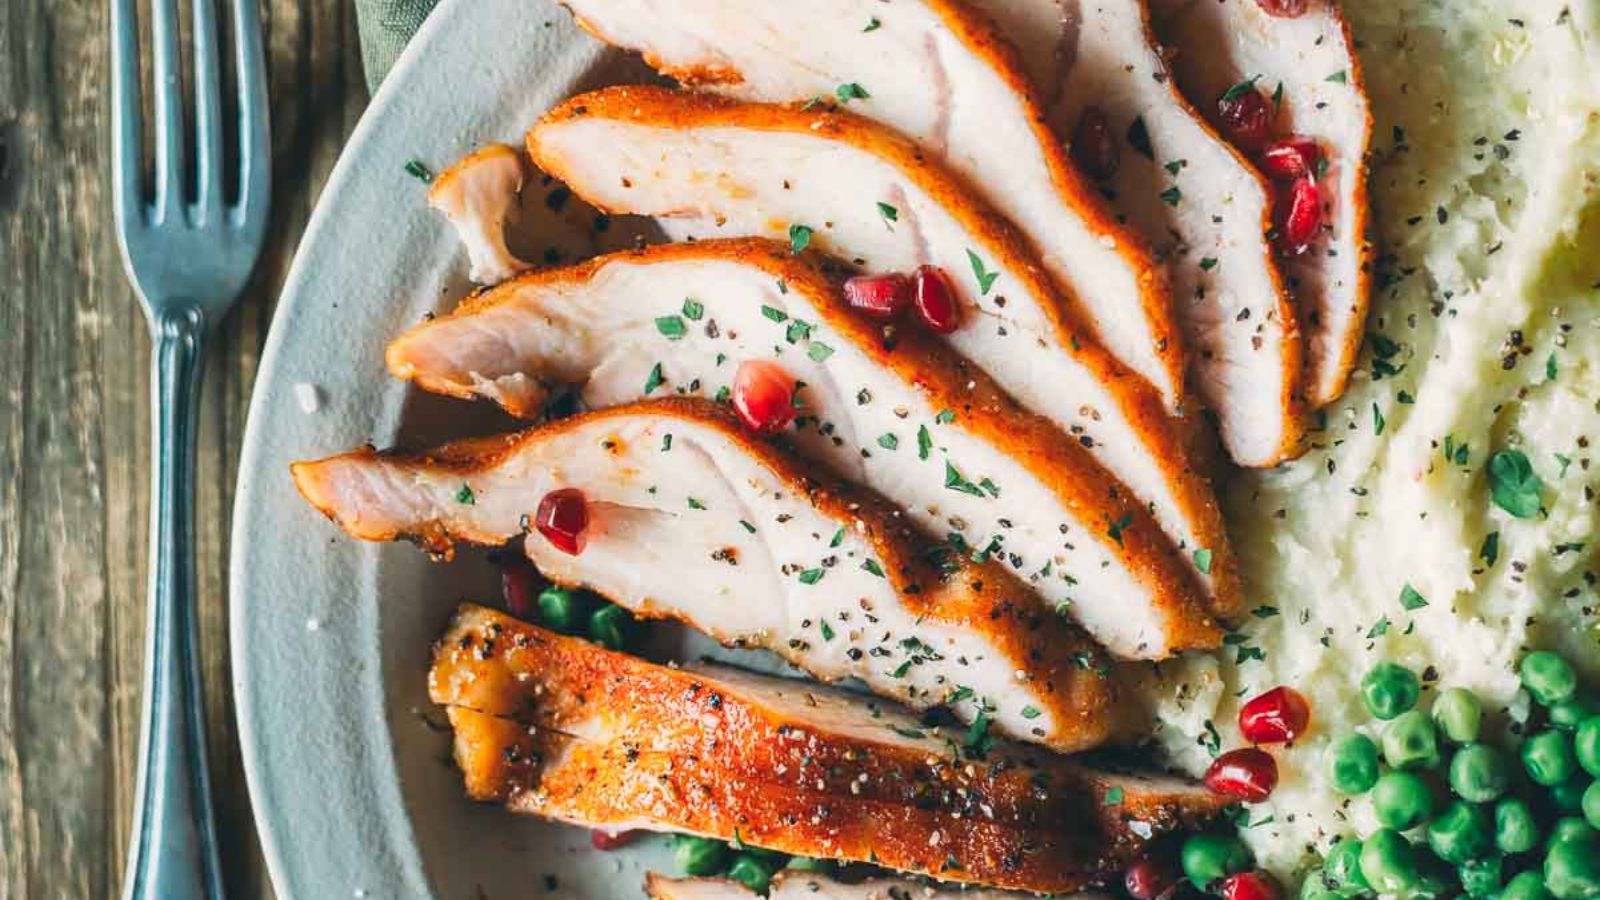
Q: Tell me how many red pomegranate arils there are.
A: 15